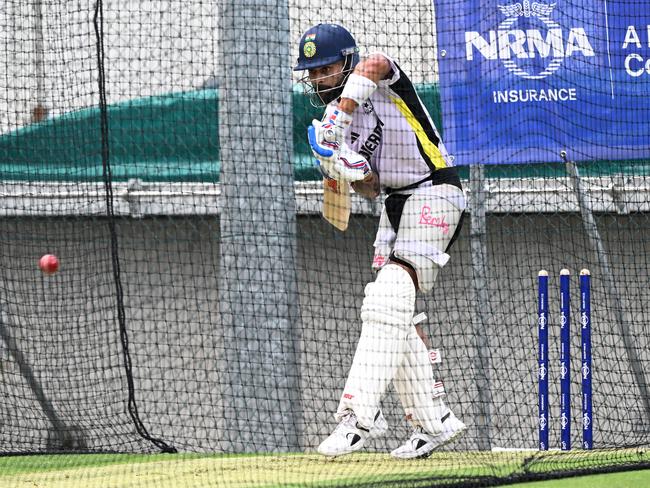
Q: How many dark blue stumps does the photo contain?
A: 3